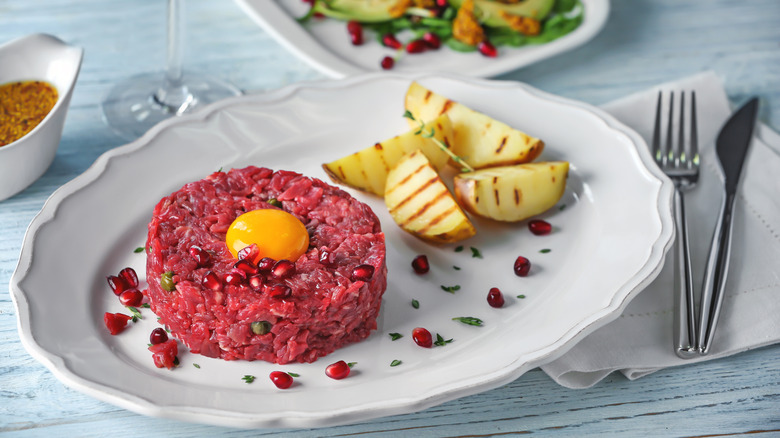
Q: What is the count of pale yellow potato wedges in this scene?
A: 4